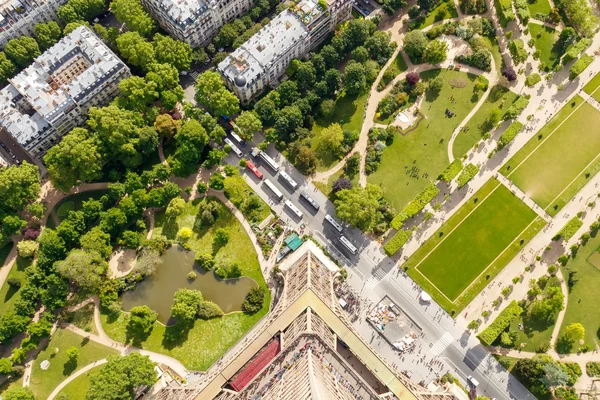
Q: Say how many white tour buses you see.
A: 8